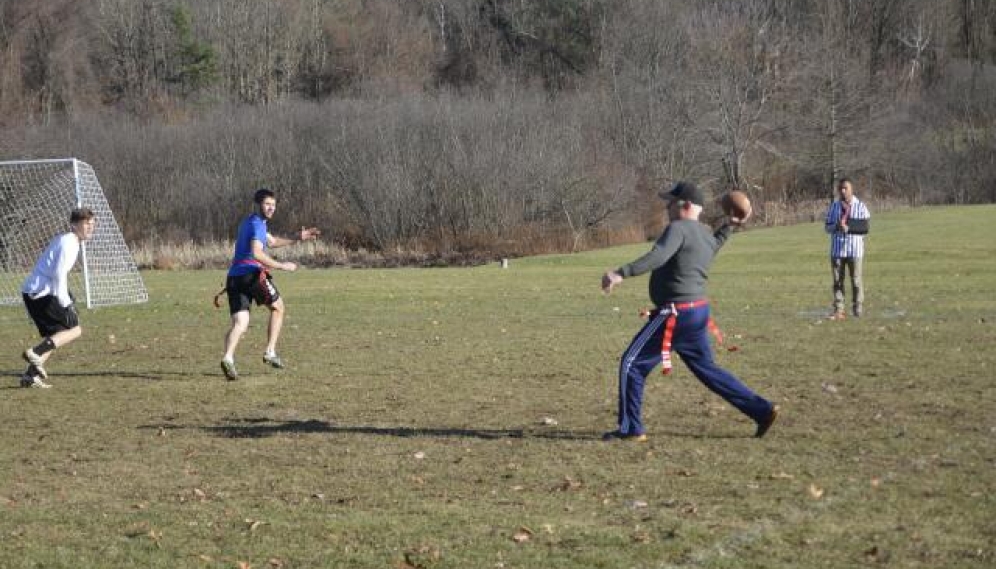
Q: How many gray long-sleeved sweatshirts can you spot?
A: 1